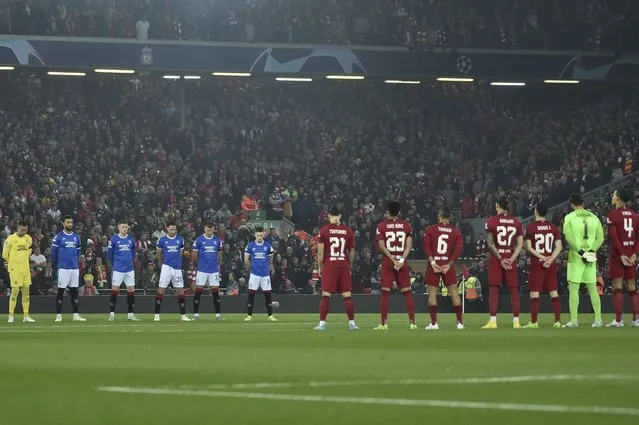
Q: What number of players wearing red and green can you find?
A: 7